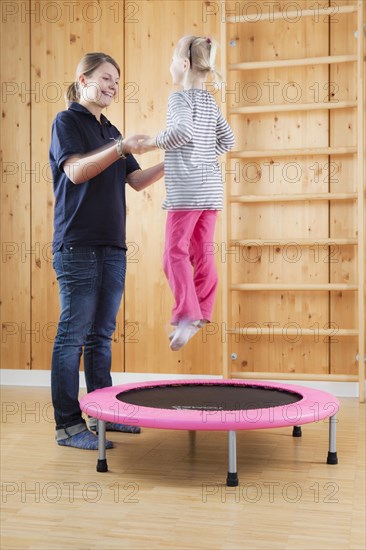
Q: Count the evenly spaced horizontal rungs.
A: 9